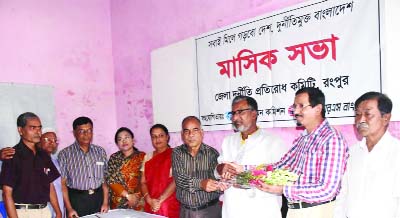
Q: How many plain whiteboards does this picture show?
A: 1